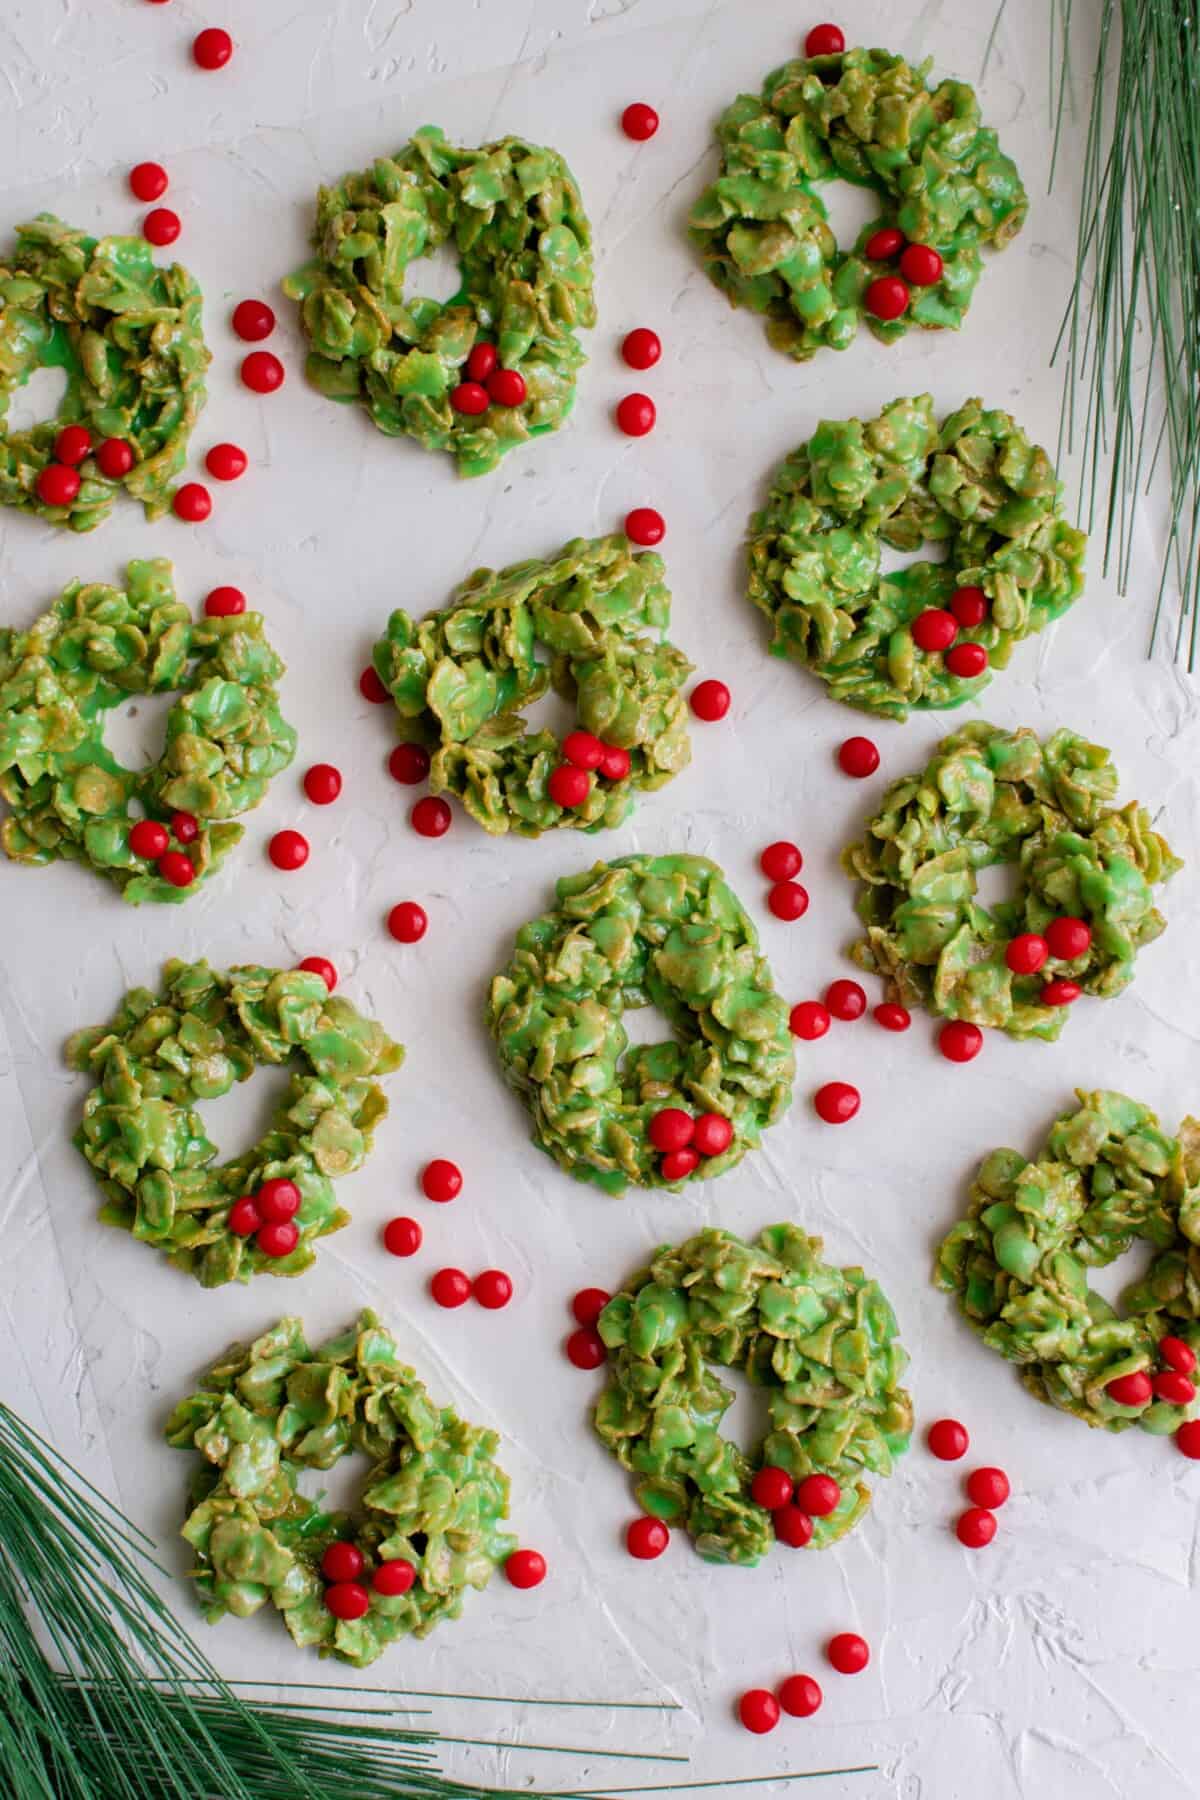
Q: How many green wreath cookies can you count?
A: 12